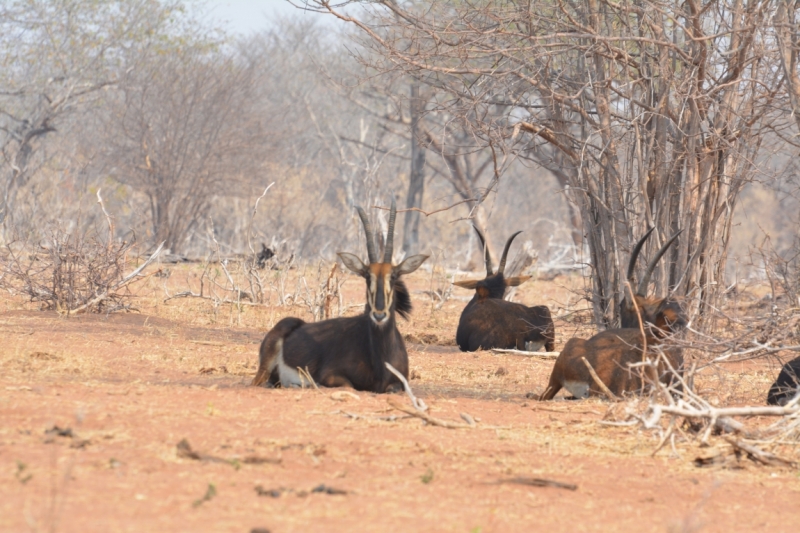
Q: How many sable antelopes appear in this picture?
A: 4